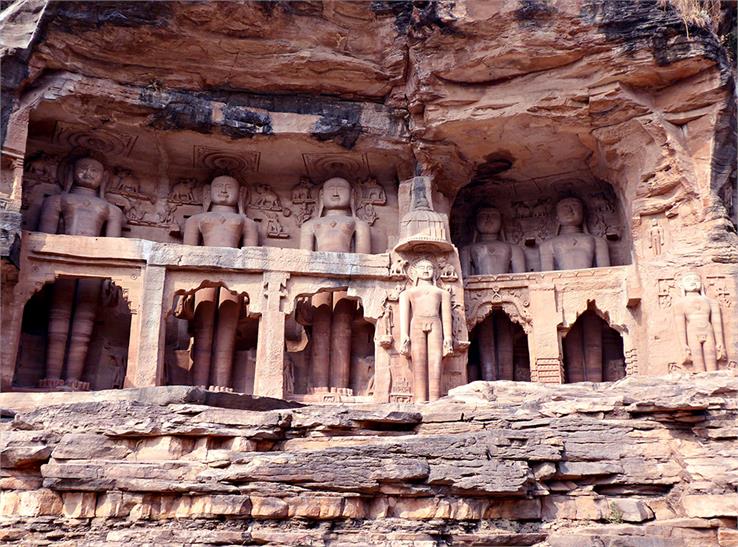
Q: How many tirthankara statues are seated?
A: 0